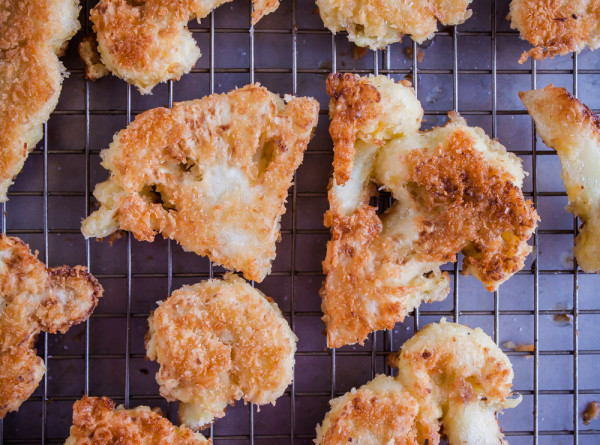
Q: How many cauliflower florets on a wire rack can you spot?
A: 11